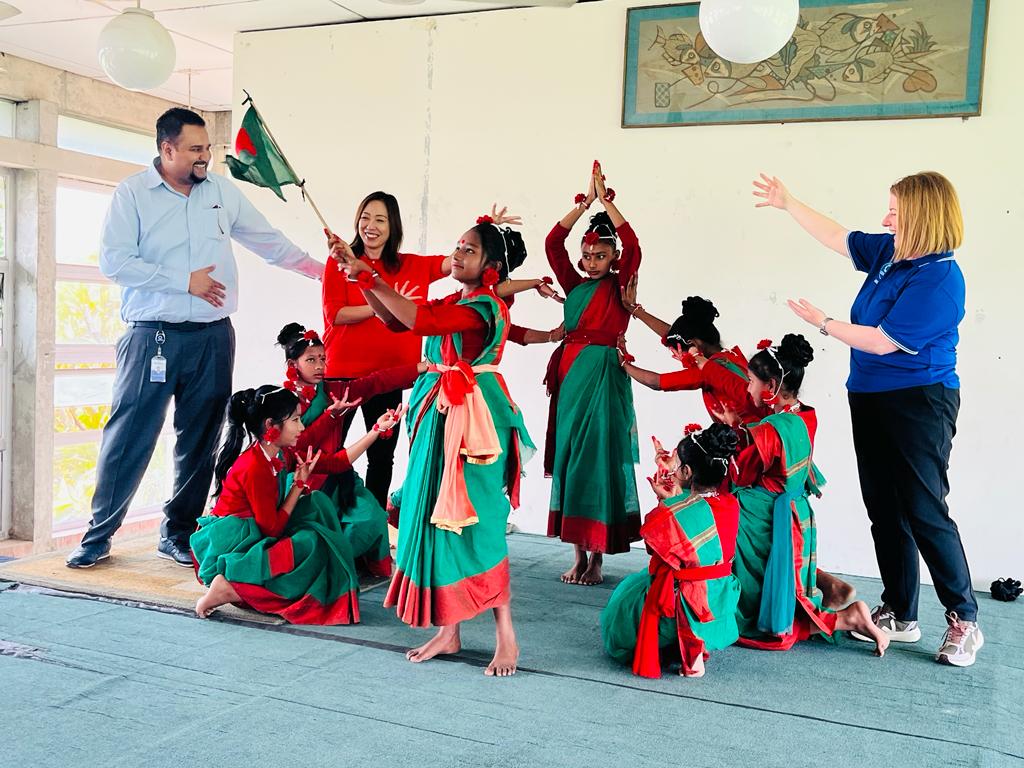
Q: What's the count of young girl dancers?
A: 7